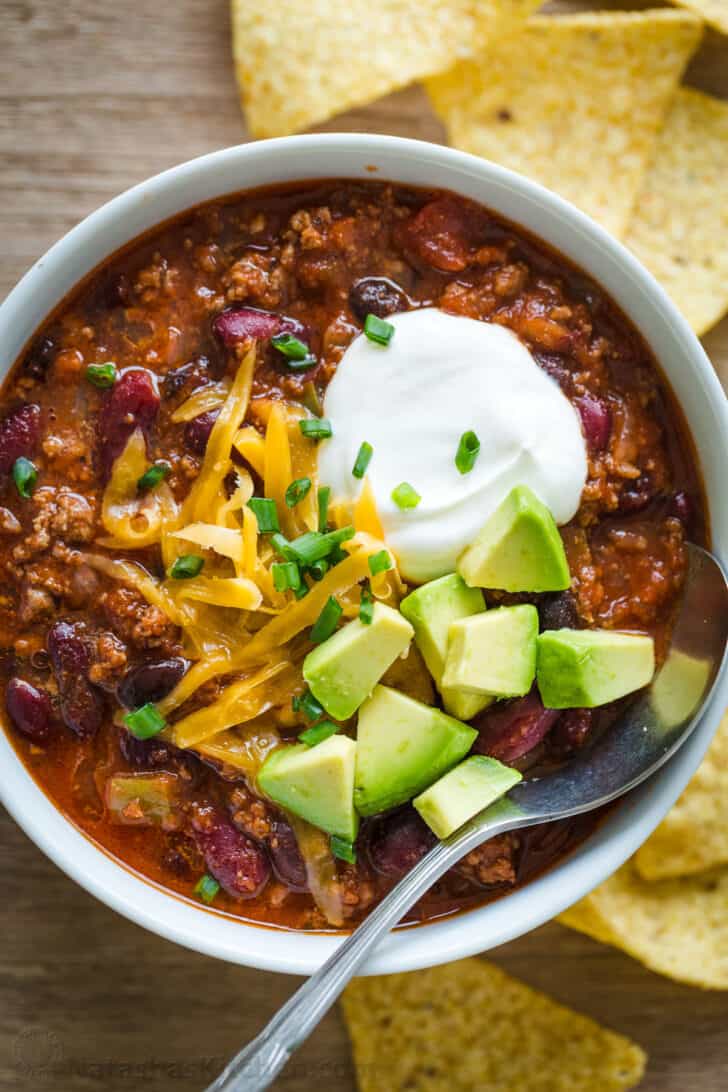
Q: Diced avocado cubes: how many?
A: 8